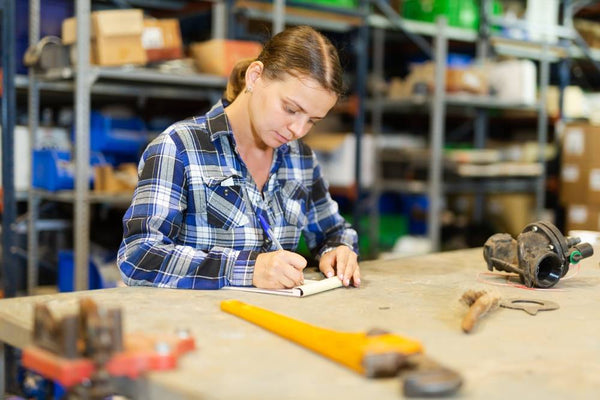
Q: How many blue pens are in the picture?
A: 1